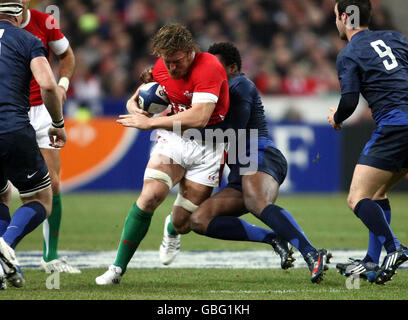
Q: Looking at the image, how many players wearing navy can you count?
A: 3